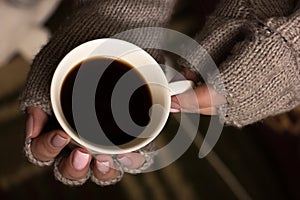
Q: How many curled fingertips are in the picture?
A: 4